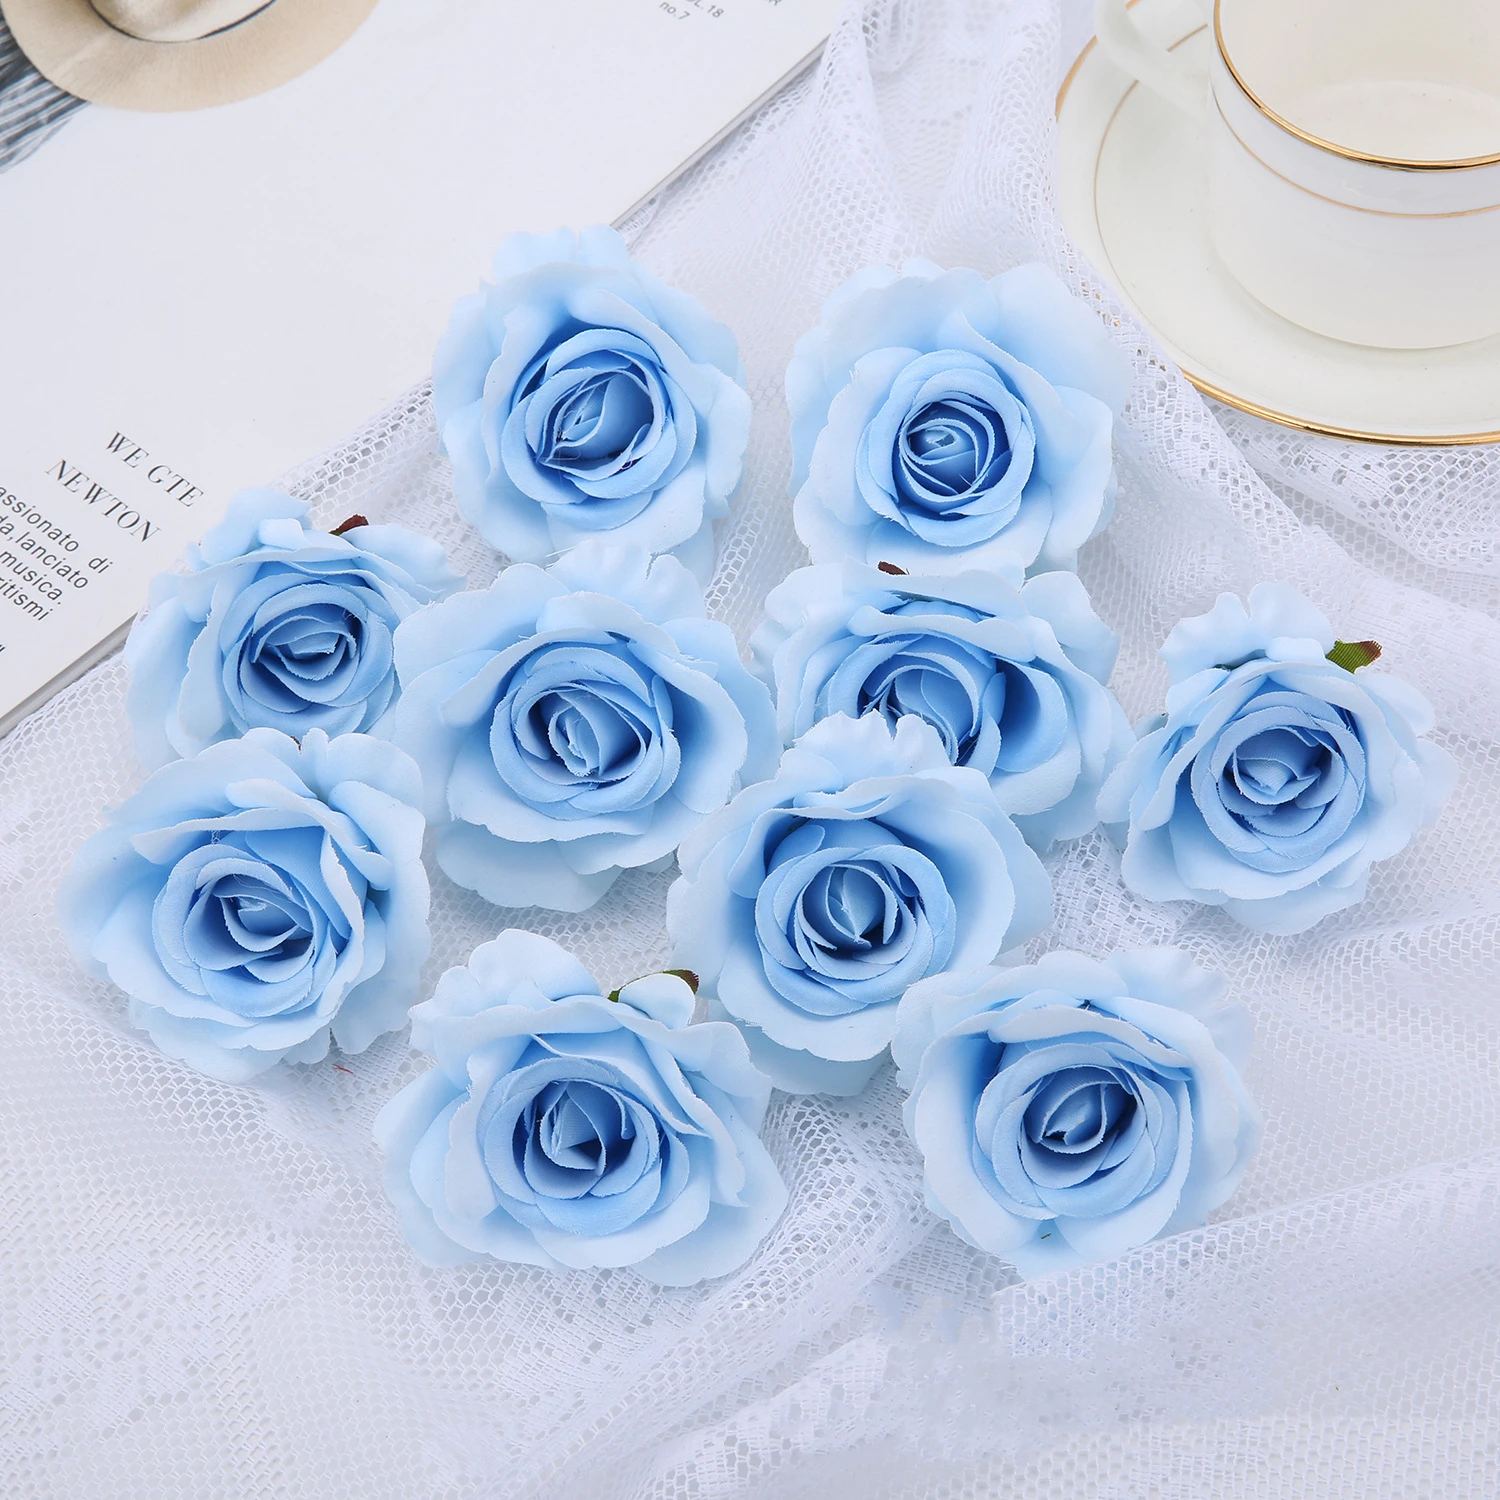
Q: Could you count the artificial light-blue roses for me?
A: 10